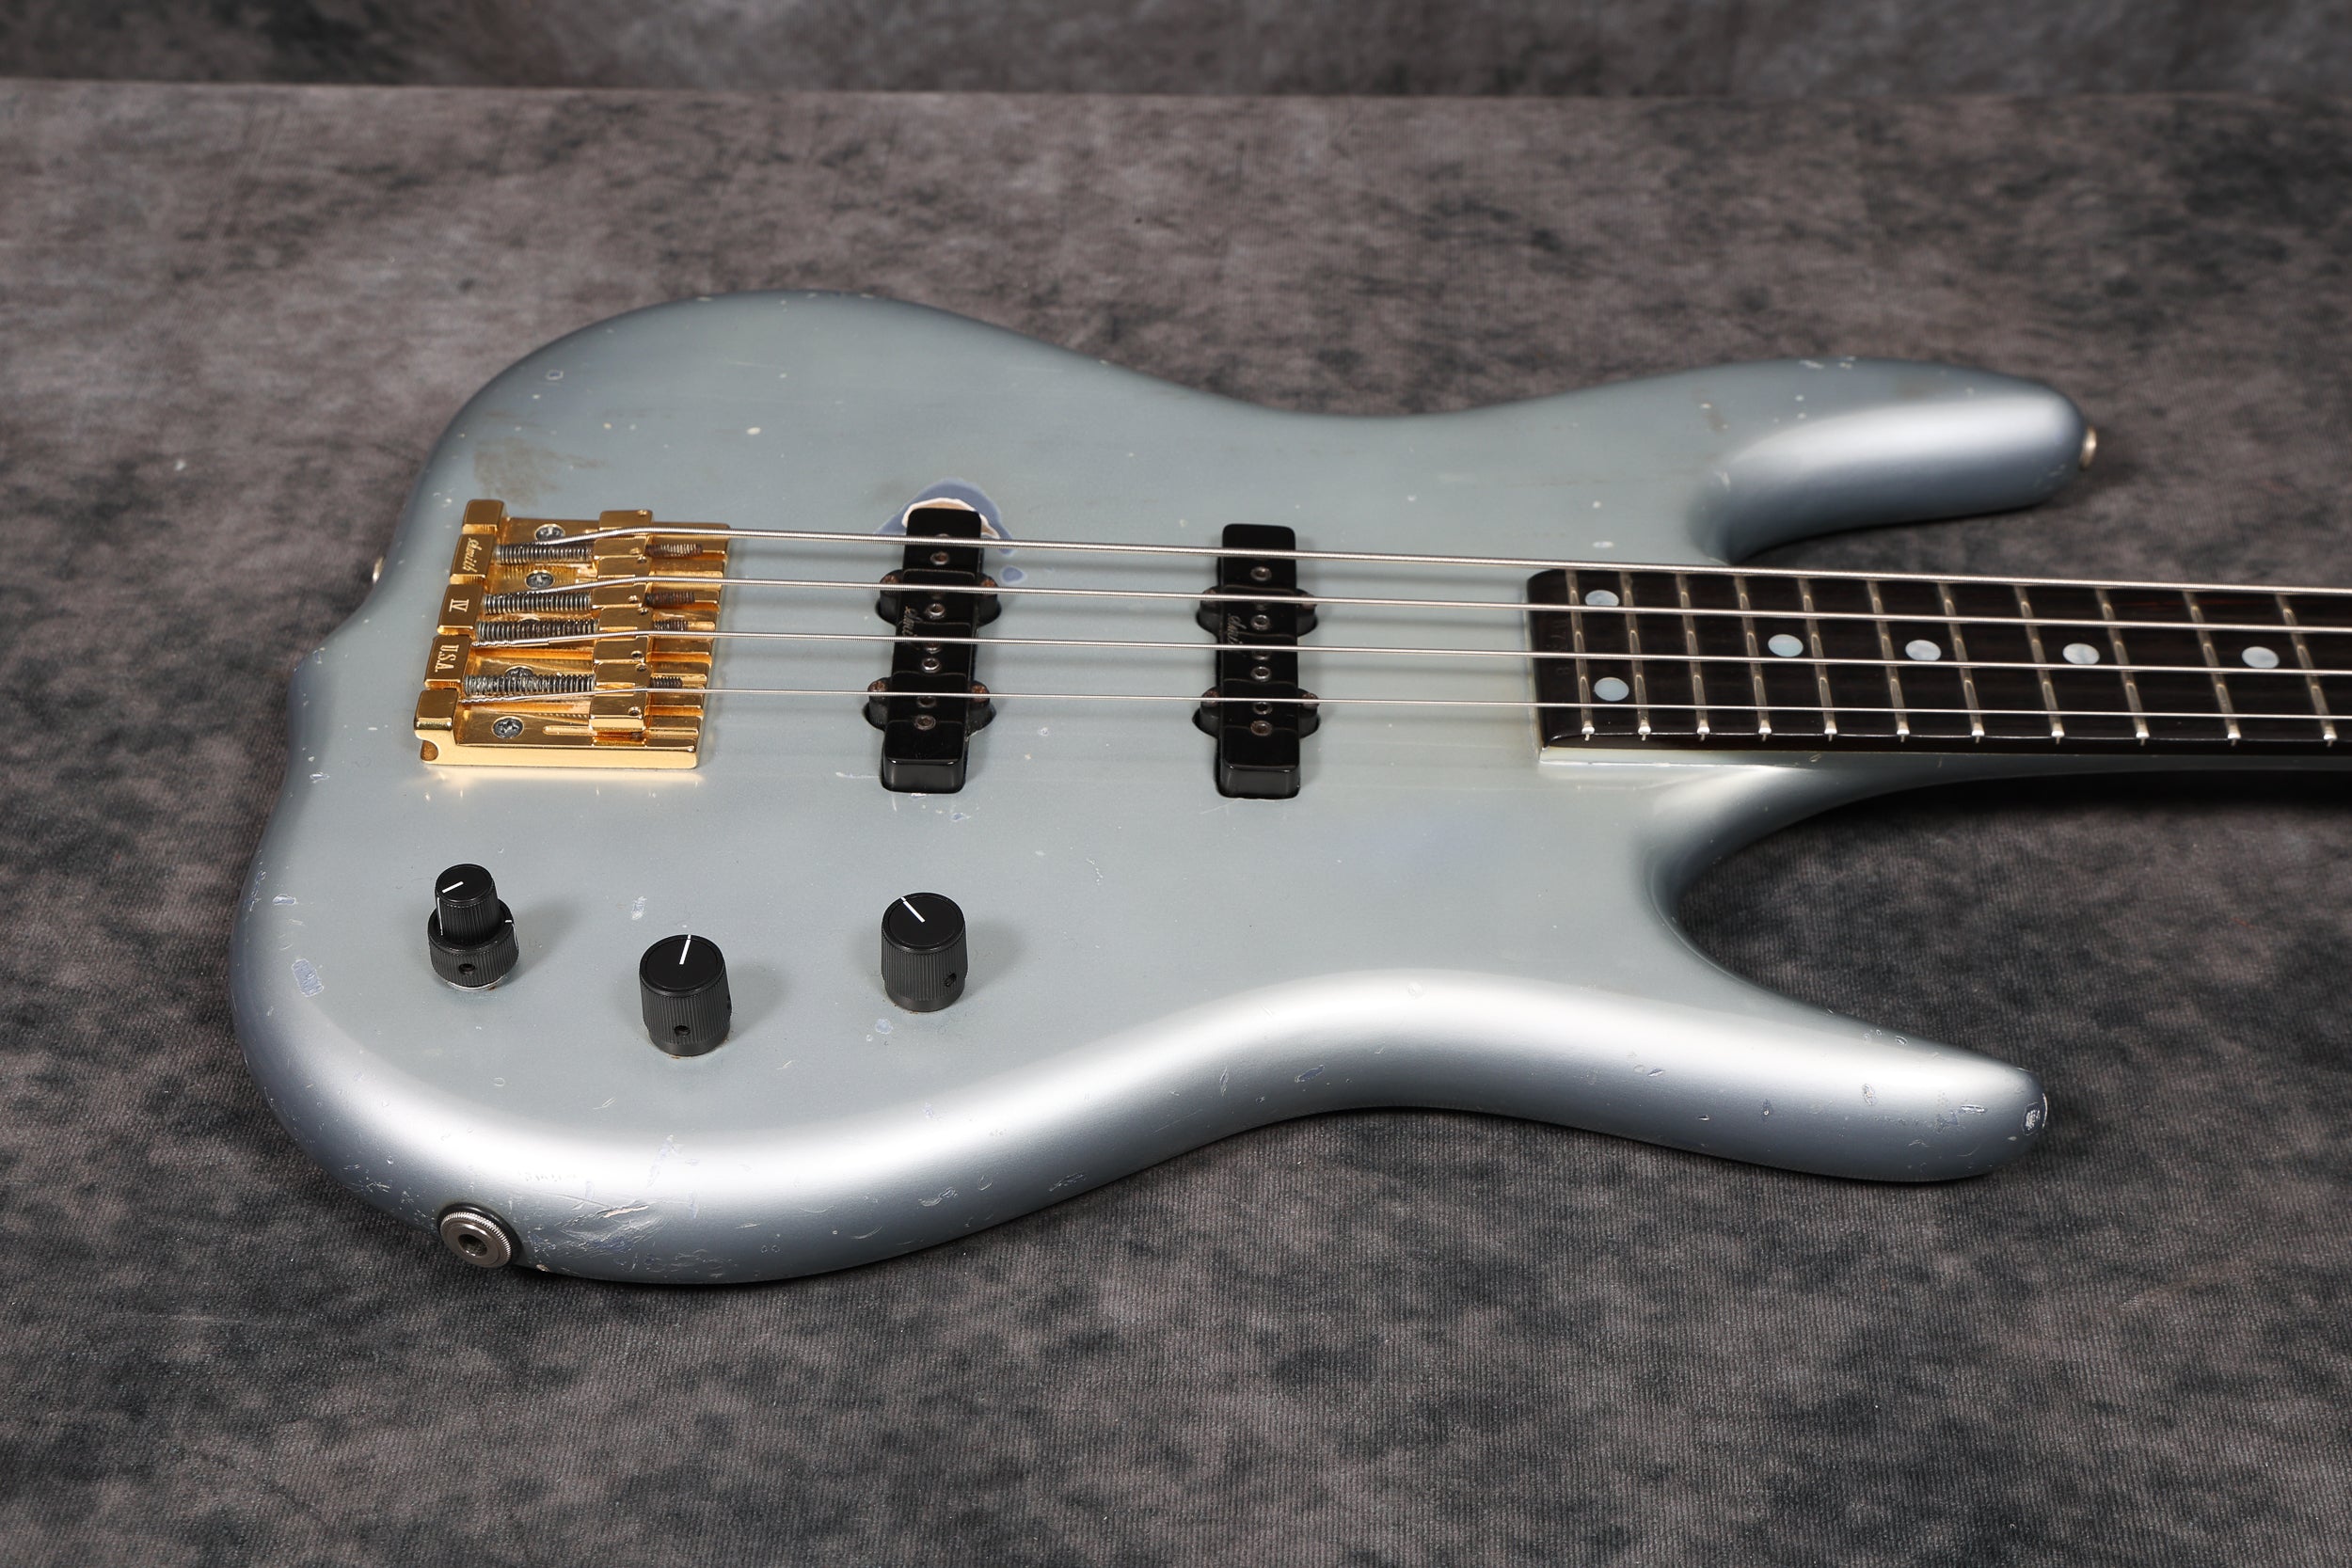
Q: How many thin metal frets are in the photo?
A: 11